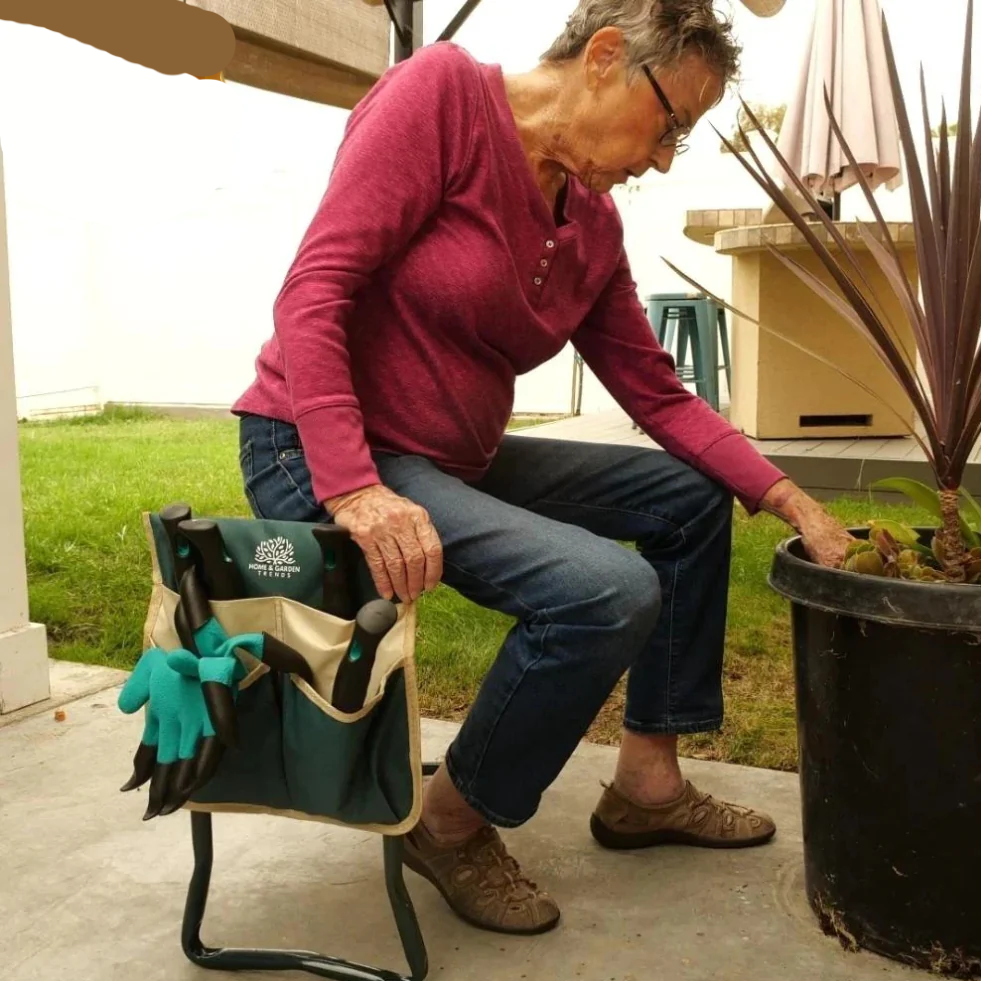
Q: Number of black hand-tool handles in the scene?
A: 4